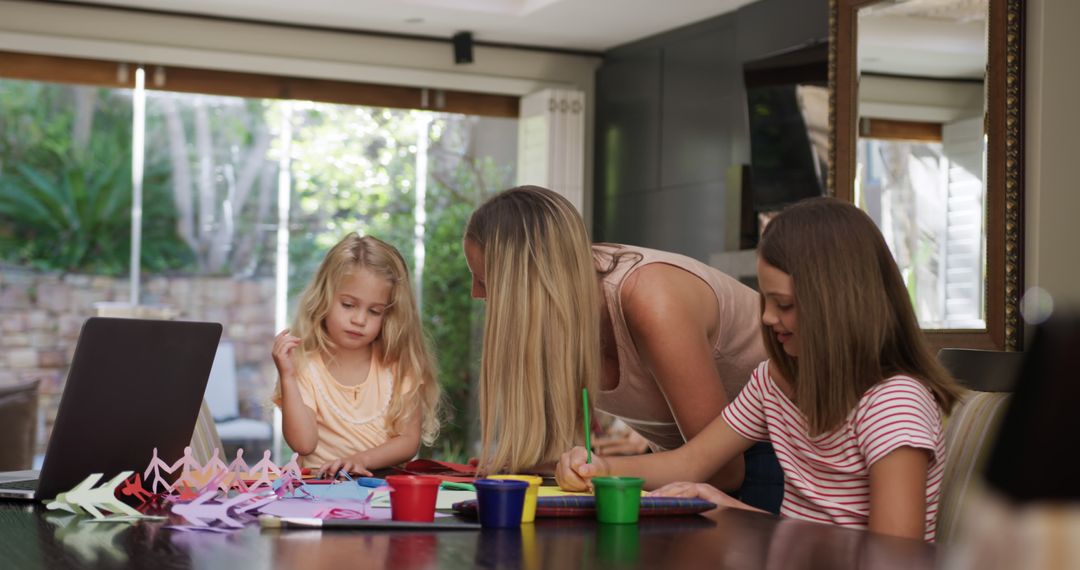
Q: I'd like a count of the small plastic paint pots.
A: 4